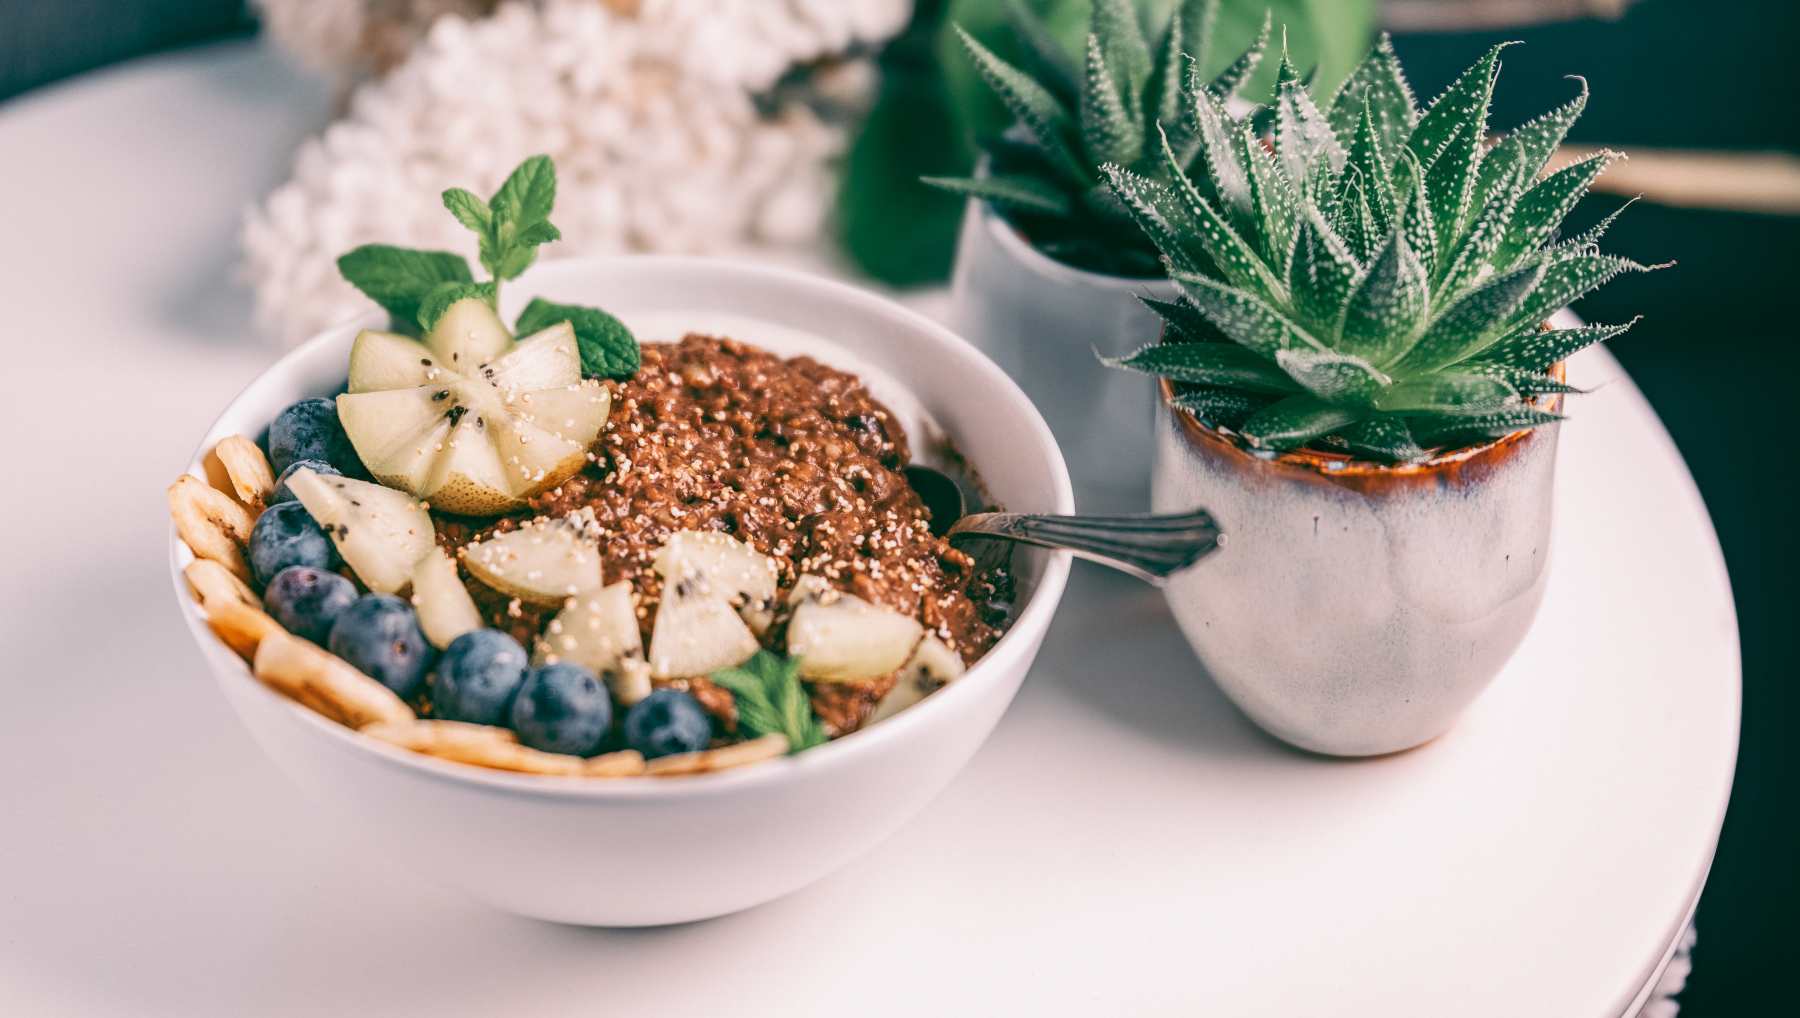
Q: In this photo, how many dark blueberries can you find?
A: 8